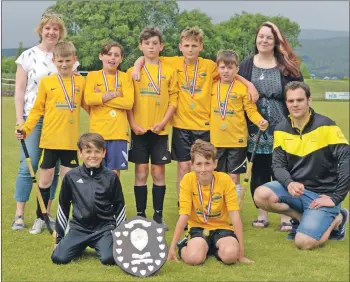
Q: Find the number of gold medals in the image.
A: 6